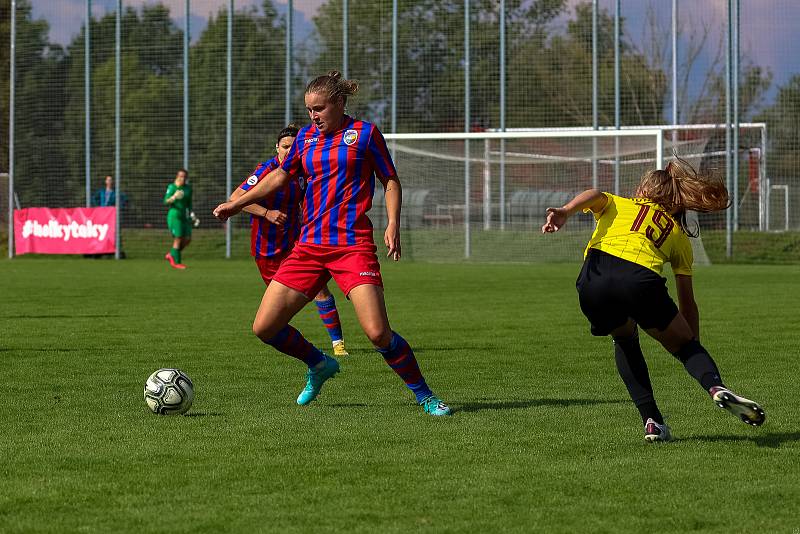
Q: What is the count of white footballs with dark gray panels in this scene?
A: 1